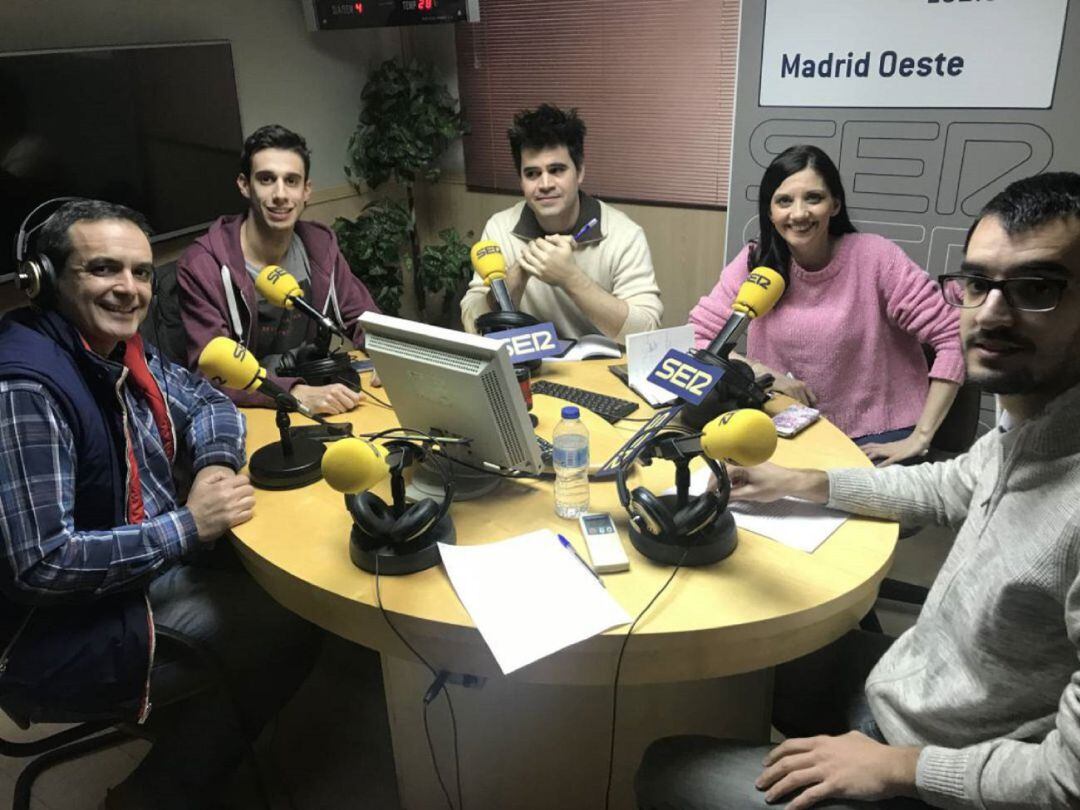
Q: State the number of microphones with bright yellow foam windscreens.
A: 6